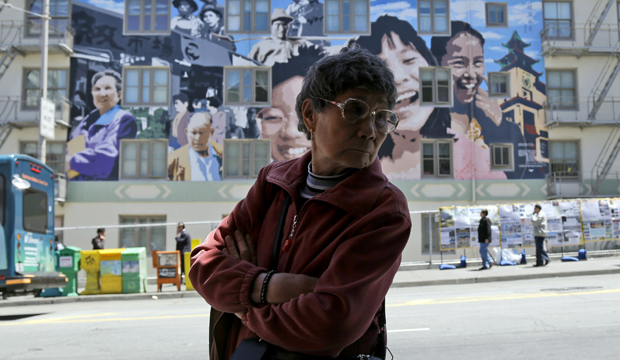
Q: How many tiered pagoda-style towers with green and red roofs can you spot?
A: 1